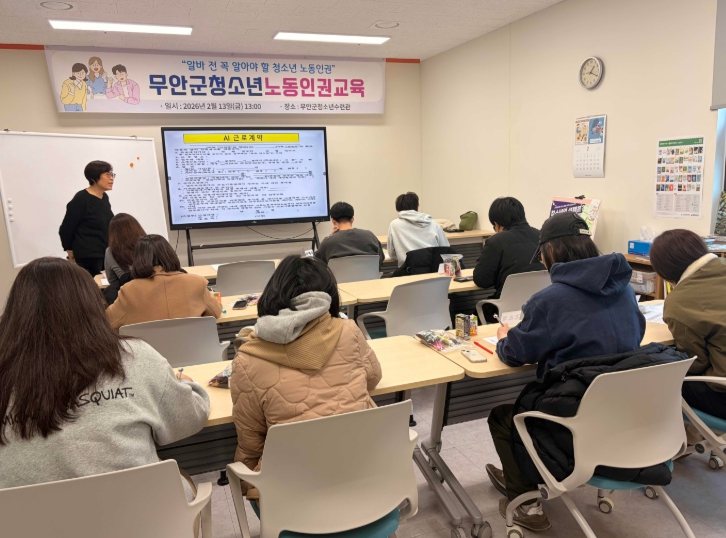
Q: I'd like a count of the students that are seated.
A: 9